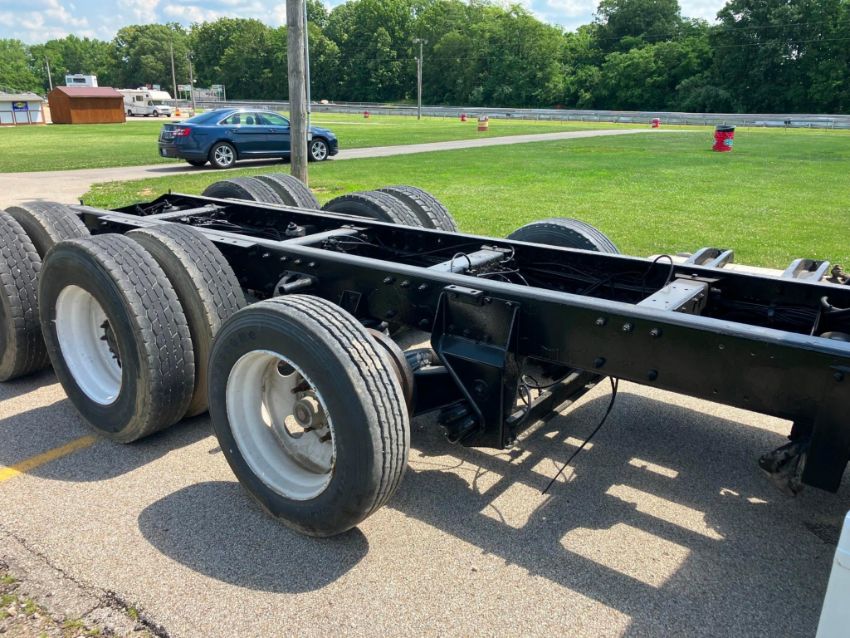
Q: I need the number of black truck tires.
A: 10